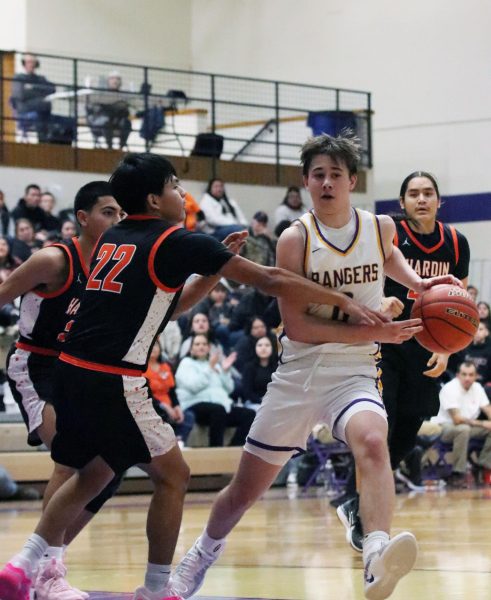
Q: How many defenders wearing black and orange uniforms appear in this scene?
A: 3